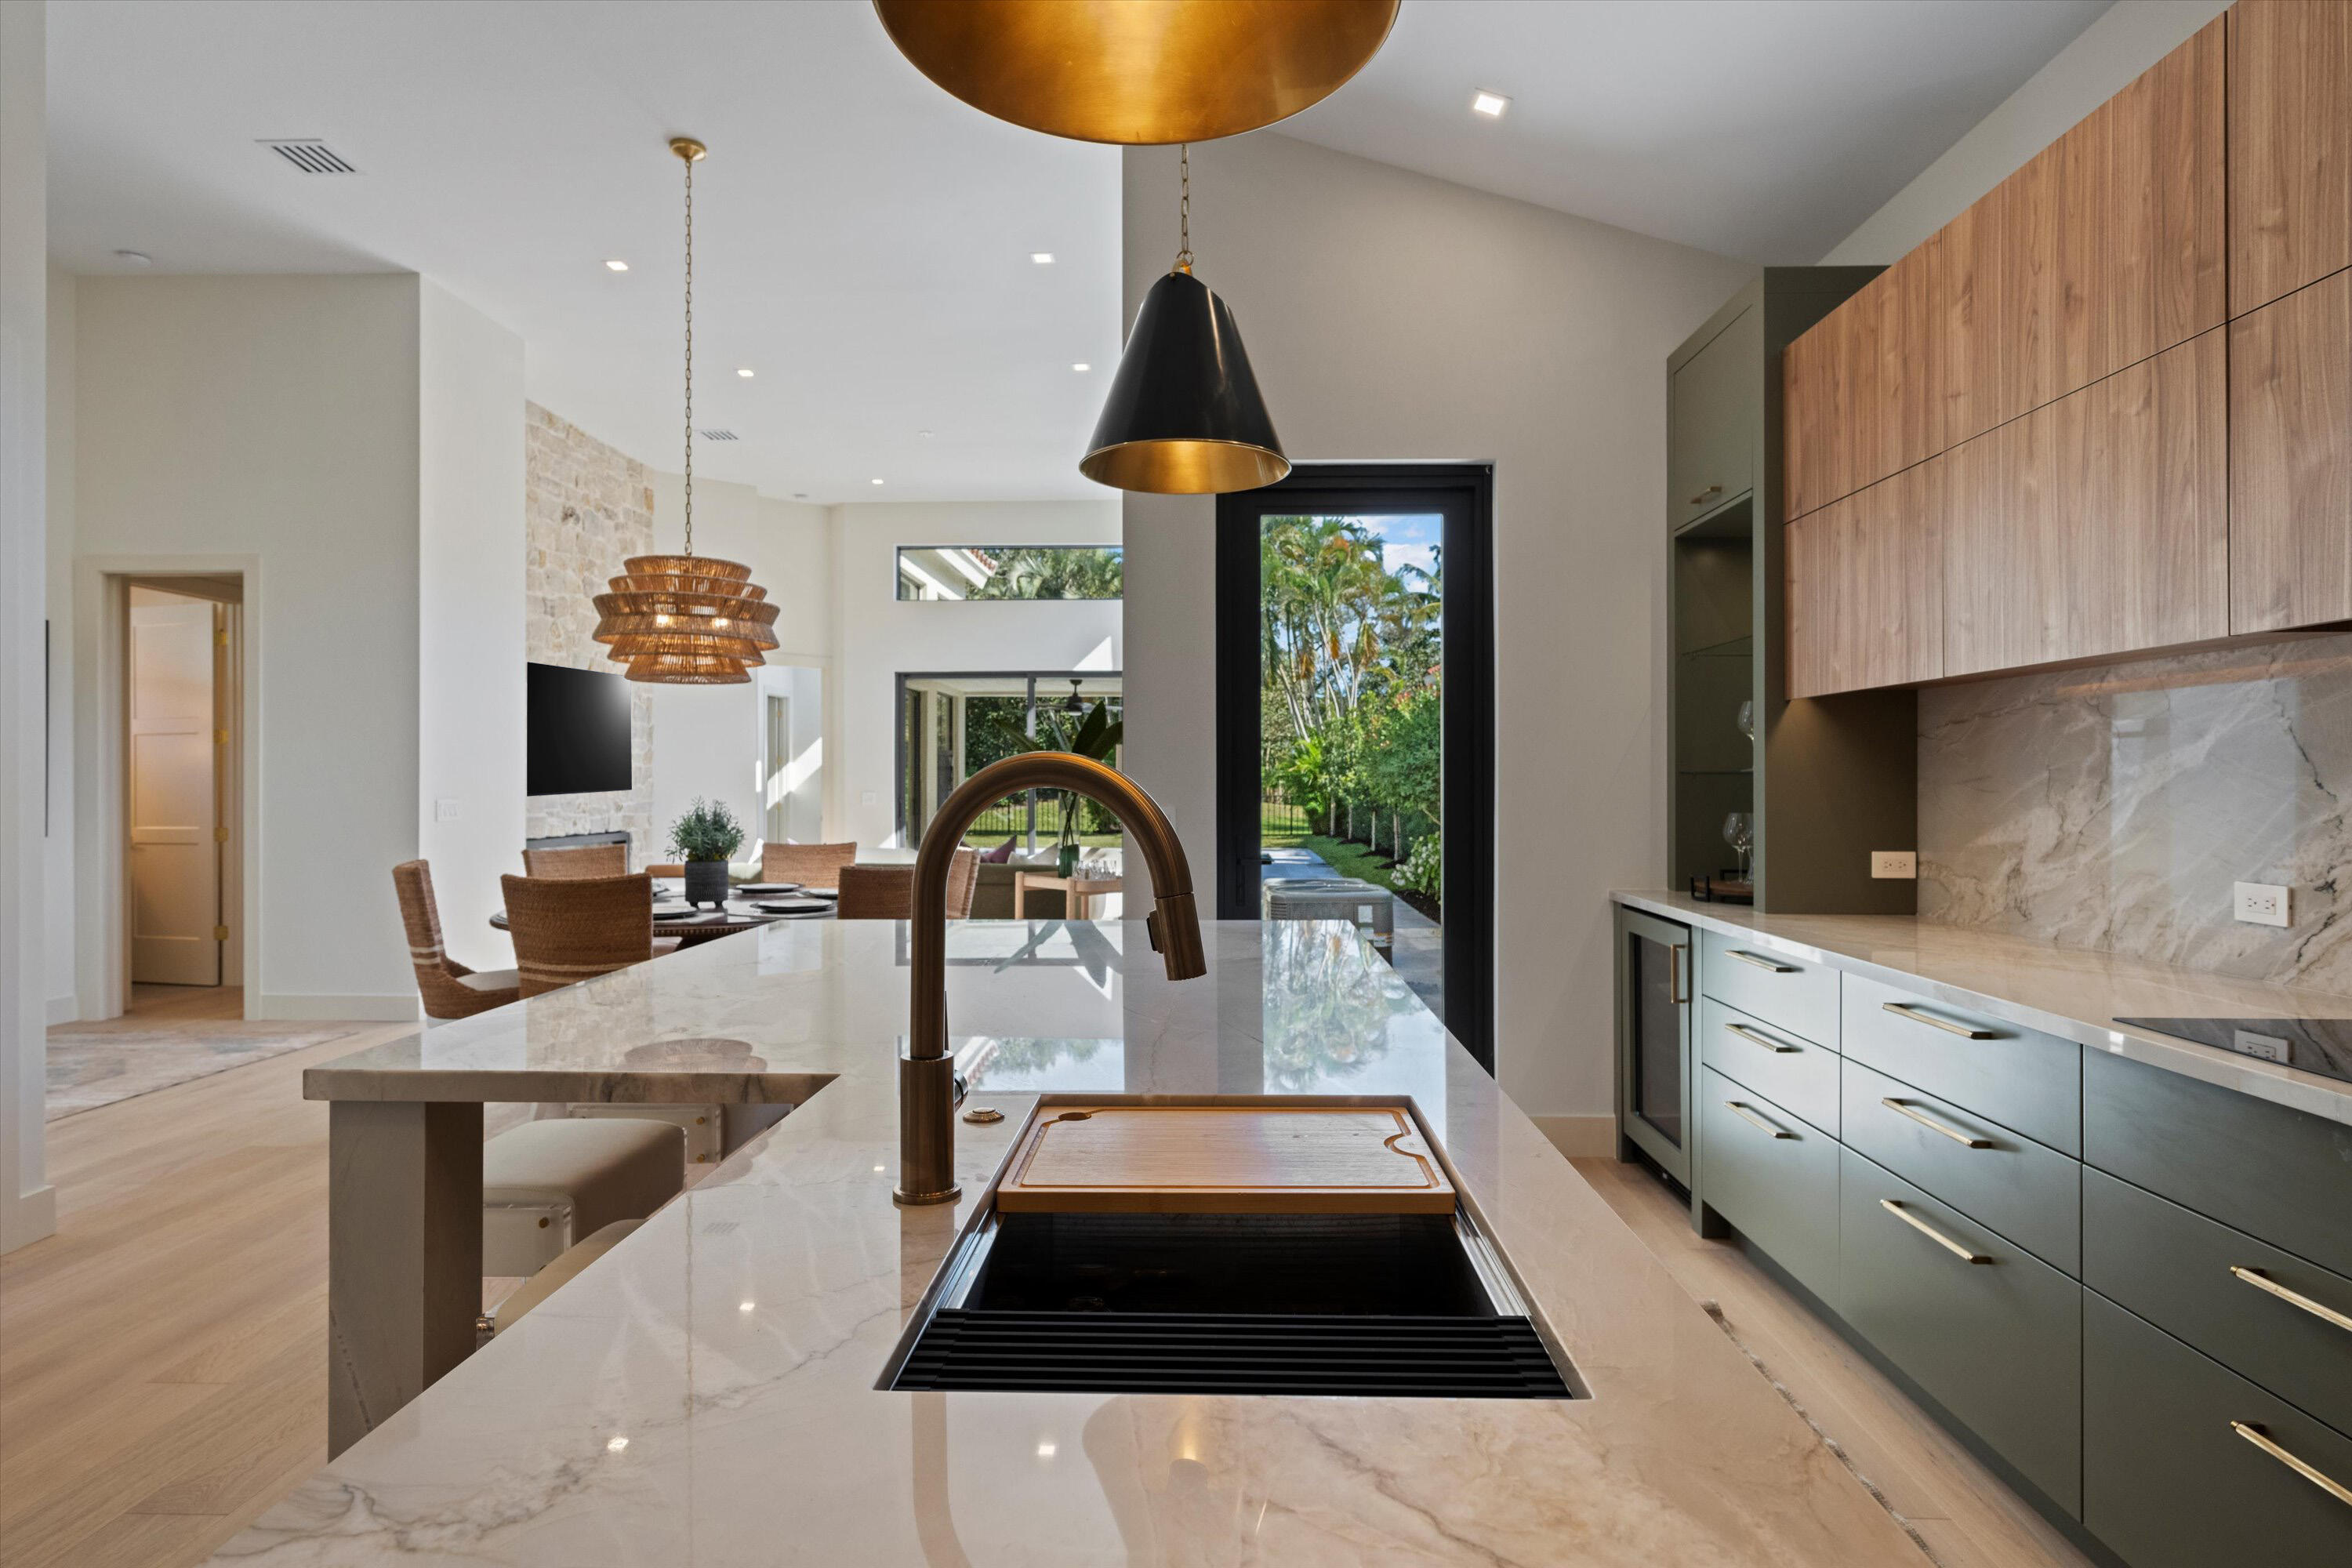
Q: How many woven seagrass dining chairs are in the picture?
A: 6